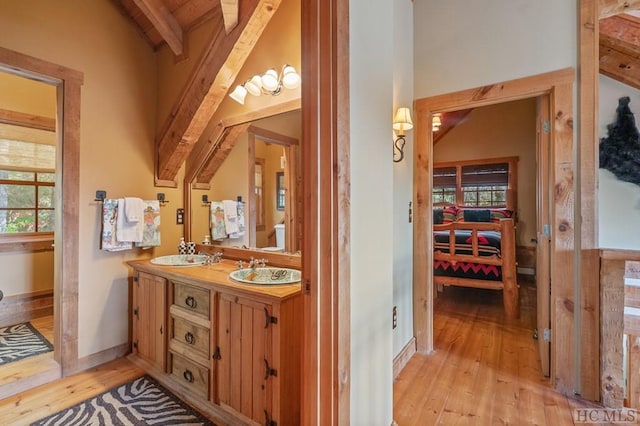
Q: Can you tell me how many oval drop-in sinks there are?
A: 2